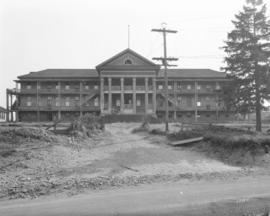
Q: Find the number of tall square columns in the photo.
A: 6